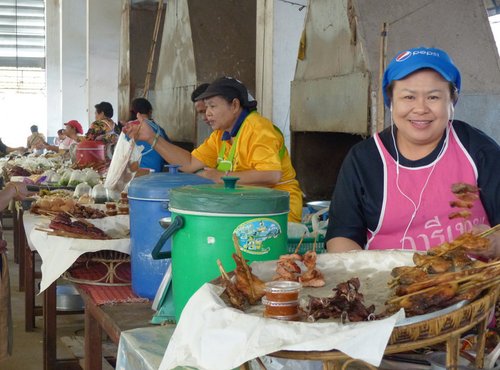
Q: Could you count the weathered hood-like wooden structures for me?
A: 2